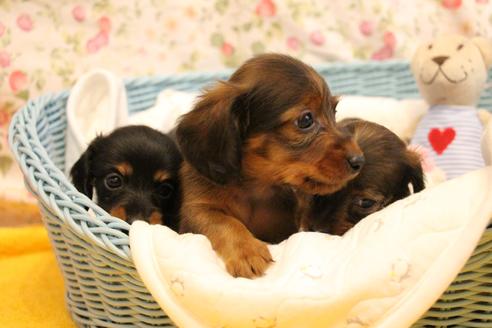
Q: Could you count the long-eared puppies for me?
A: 3